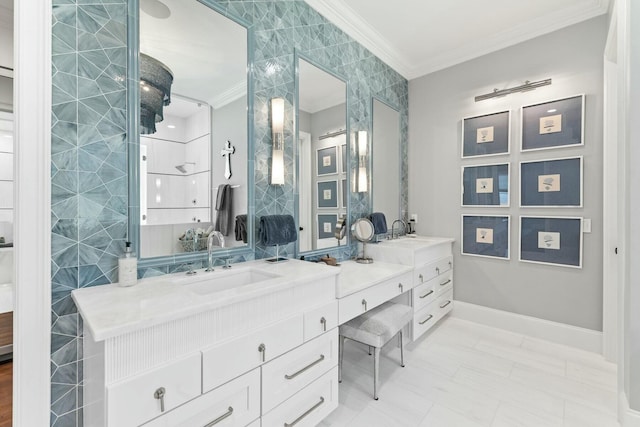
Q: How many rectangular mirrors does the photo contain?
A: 3